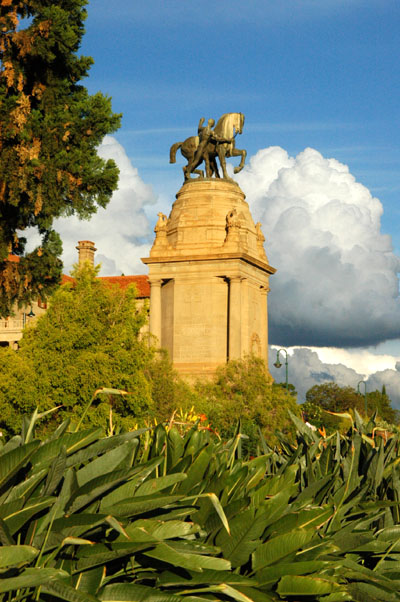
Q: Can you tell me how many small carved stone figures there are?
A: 3